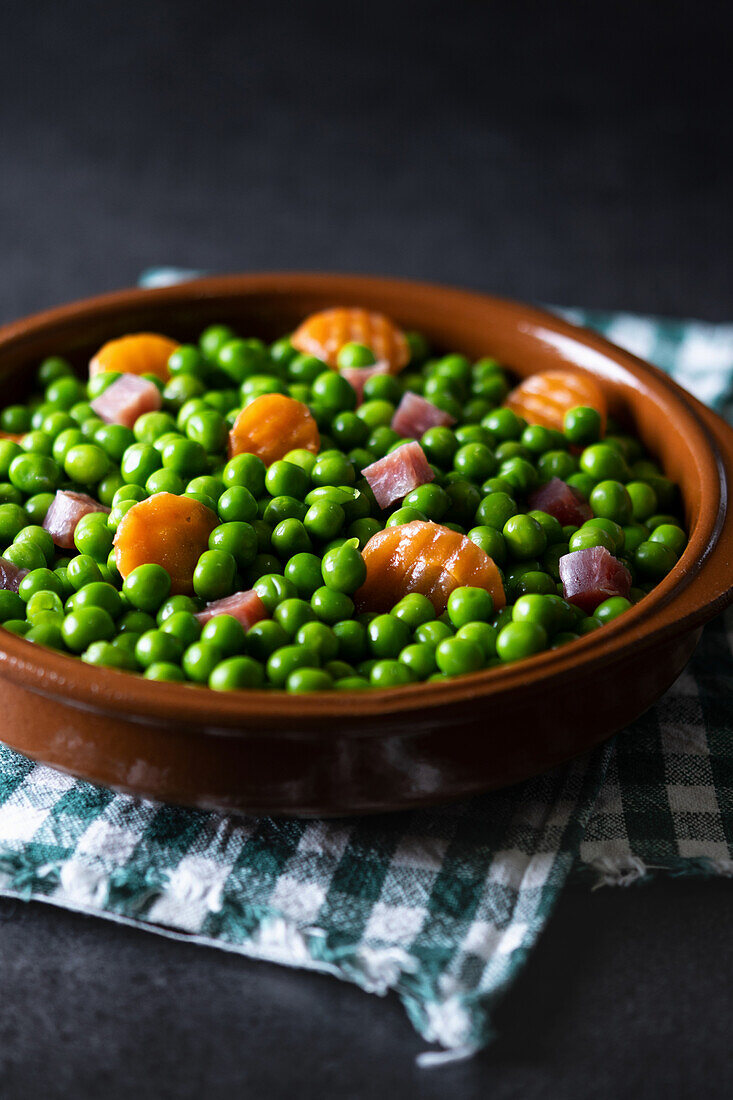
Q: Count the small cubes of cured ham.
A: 9